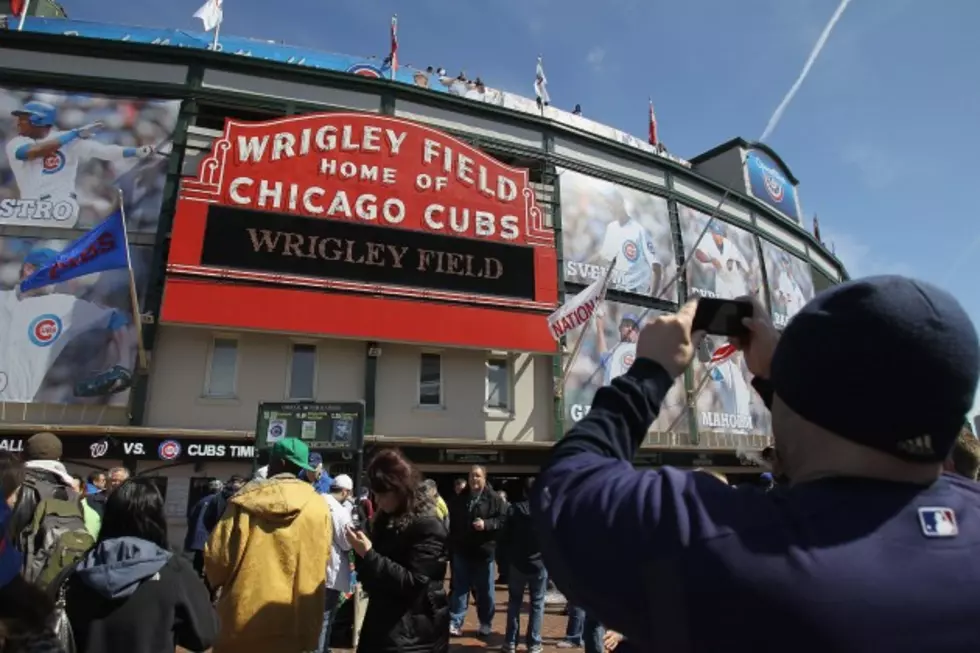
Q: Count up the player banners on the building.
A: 7